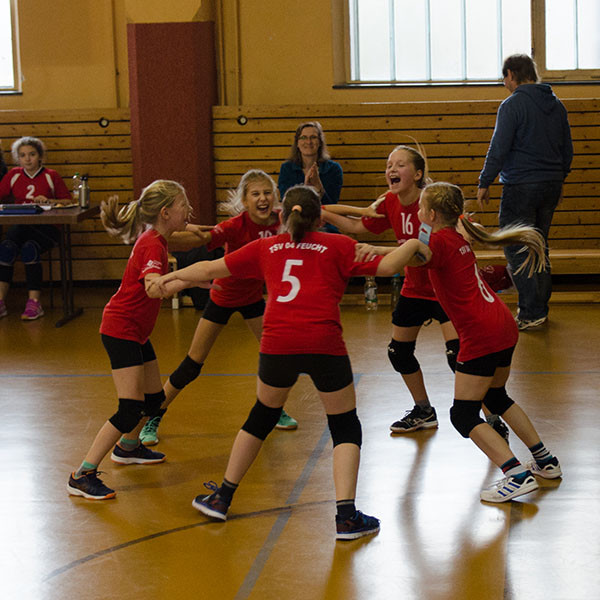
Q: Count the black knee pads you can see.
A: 9